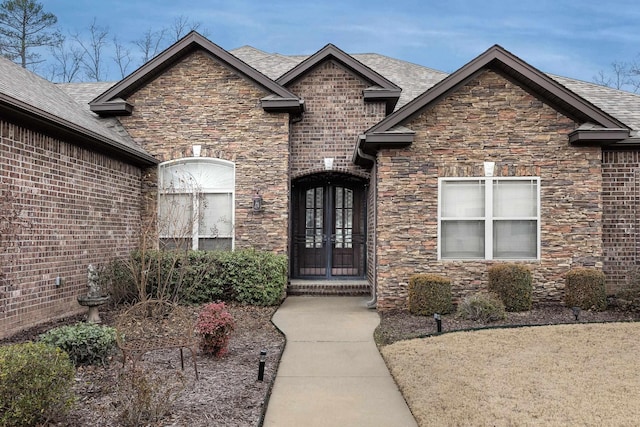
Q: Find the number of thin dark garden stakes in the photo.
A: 3